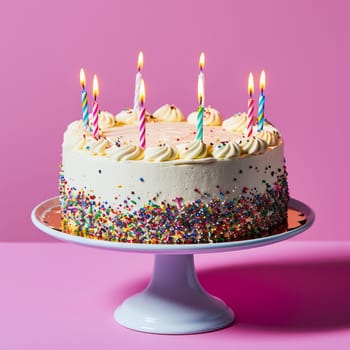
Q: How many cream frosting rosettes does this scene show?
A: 13